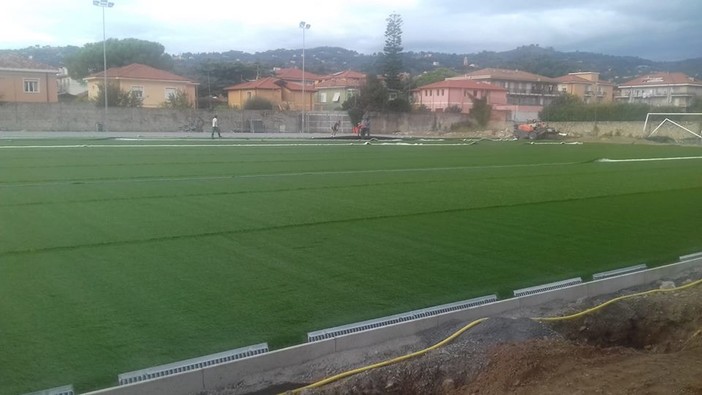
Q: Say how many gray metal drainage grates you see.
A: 6